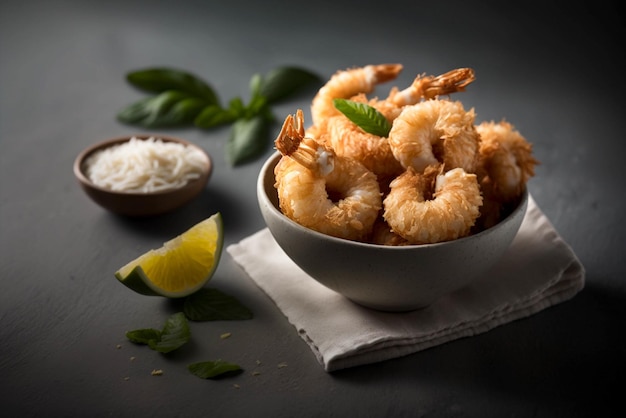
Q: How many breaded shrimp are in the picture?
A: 7